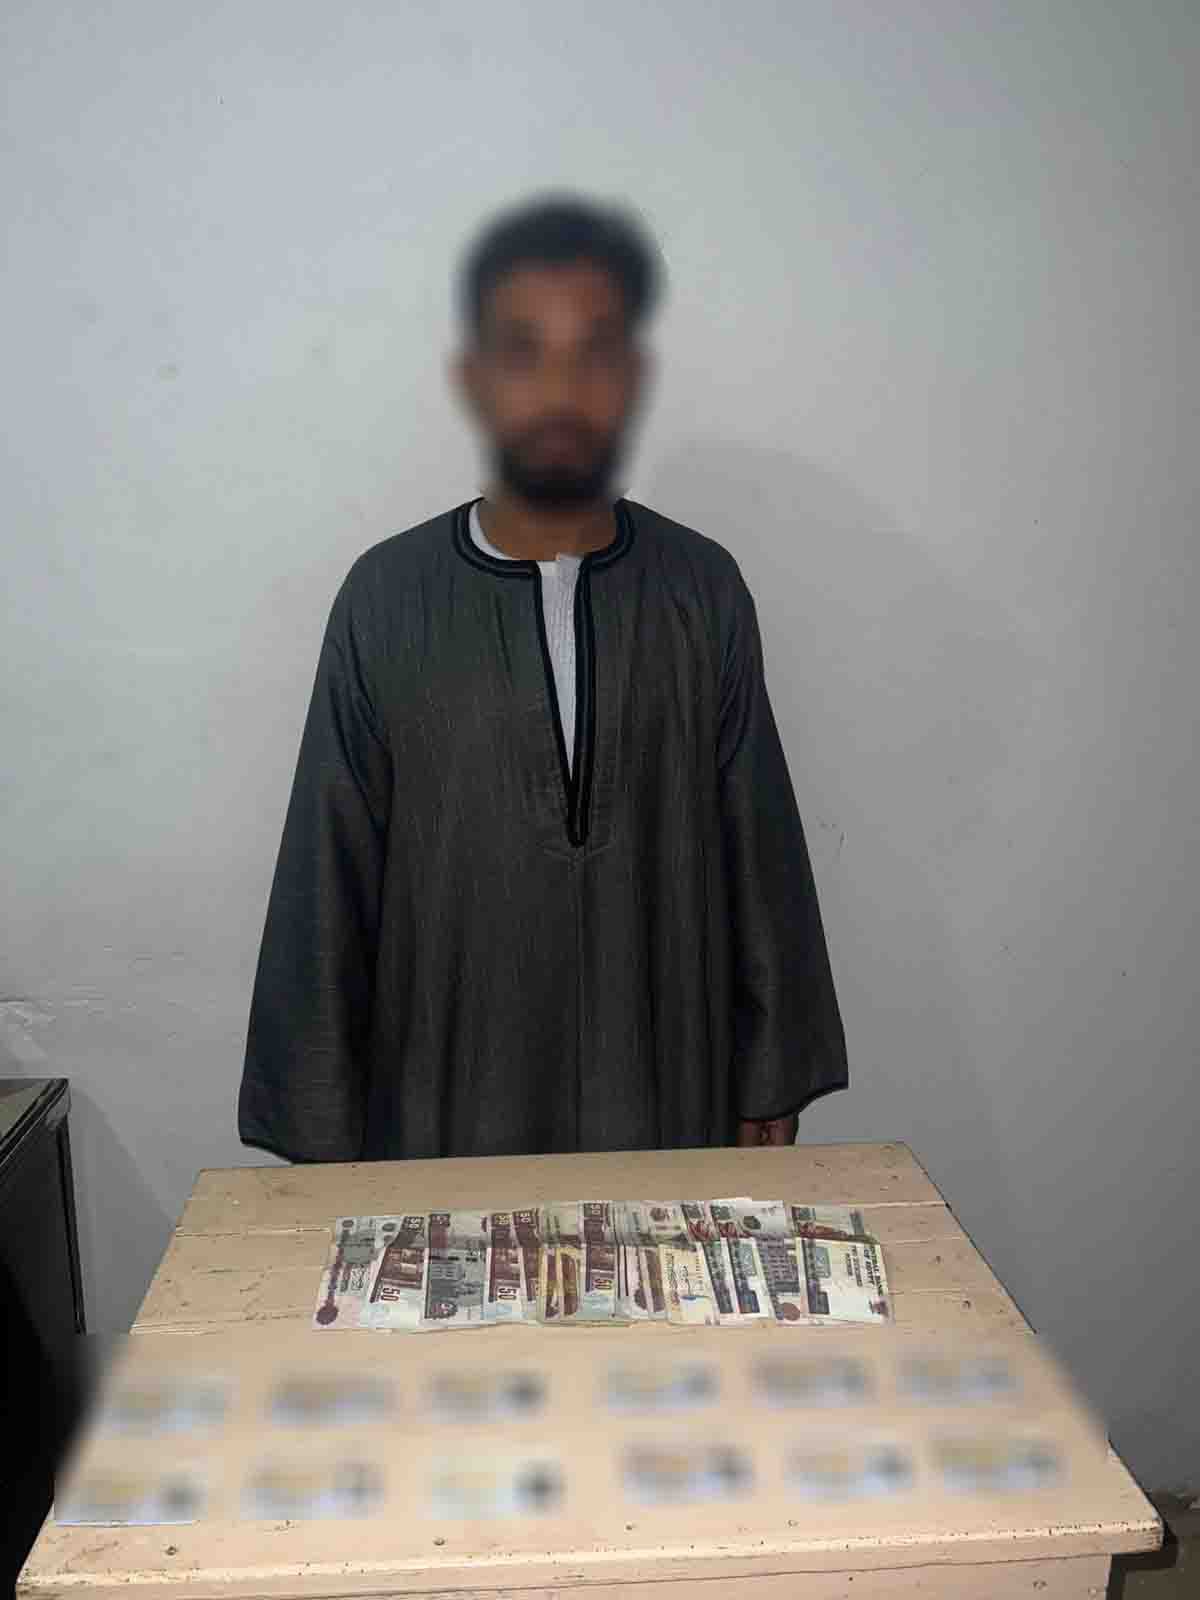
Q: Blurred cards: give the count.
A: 12